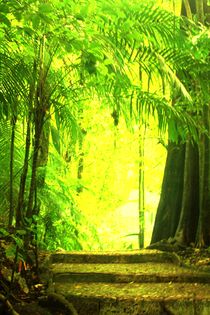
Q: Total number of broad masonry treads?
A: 3